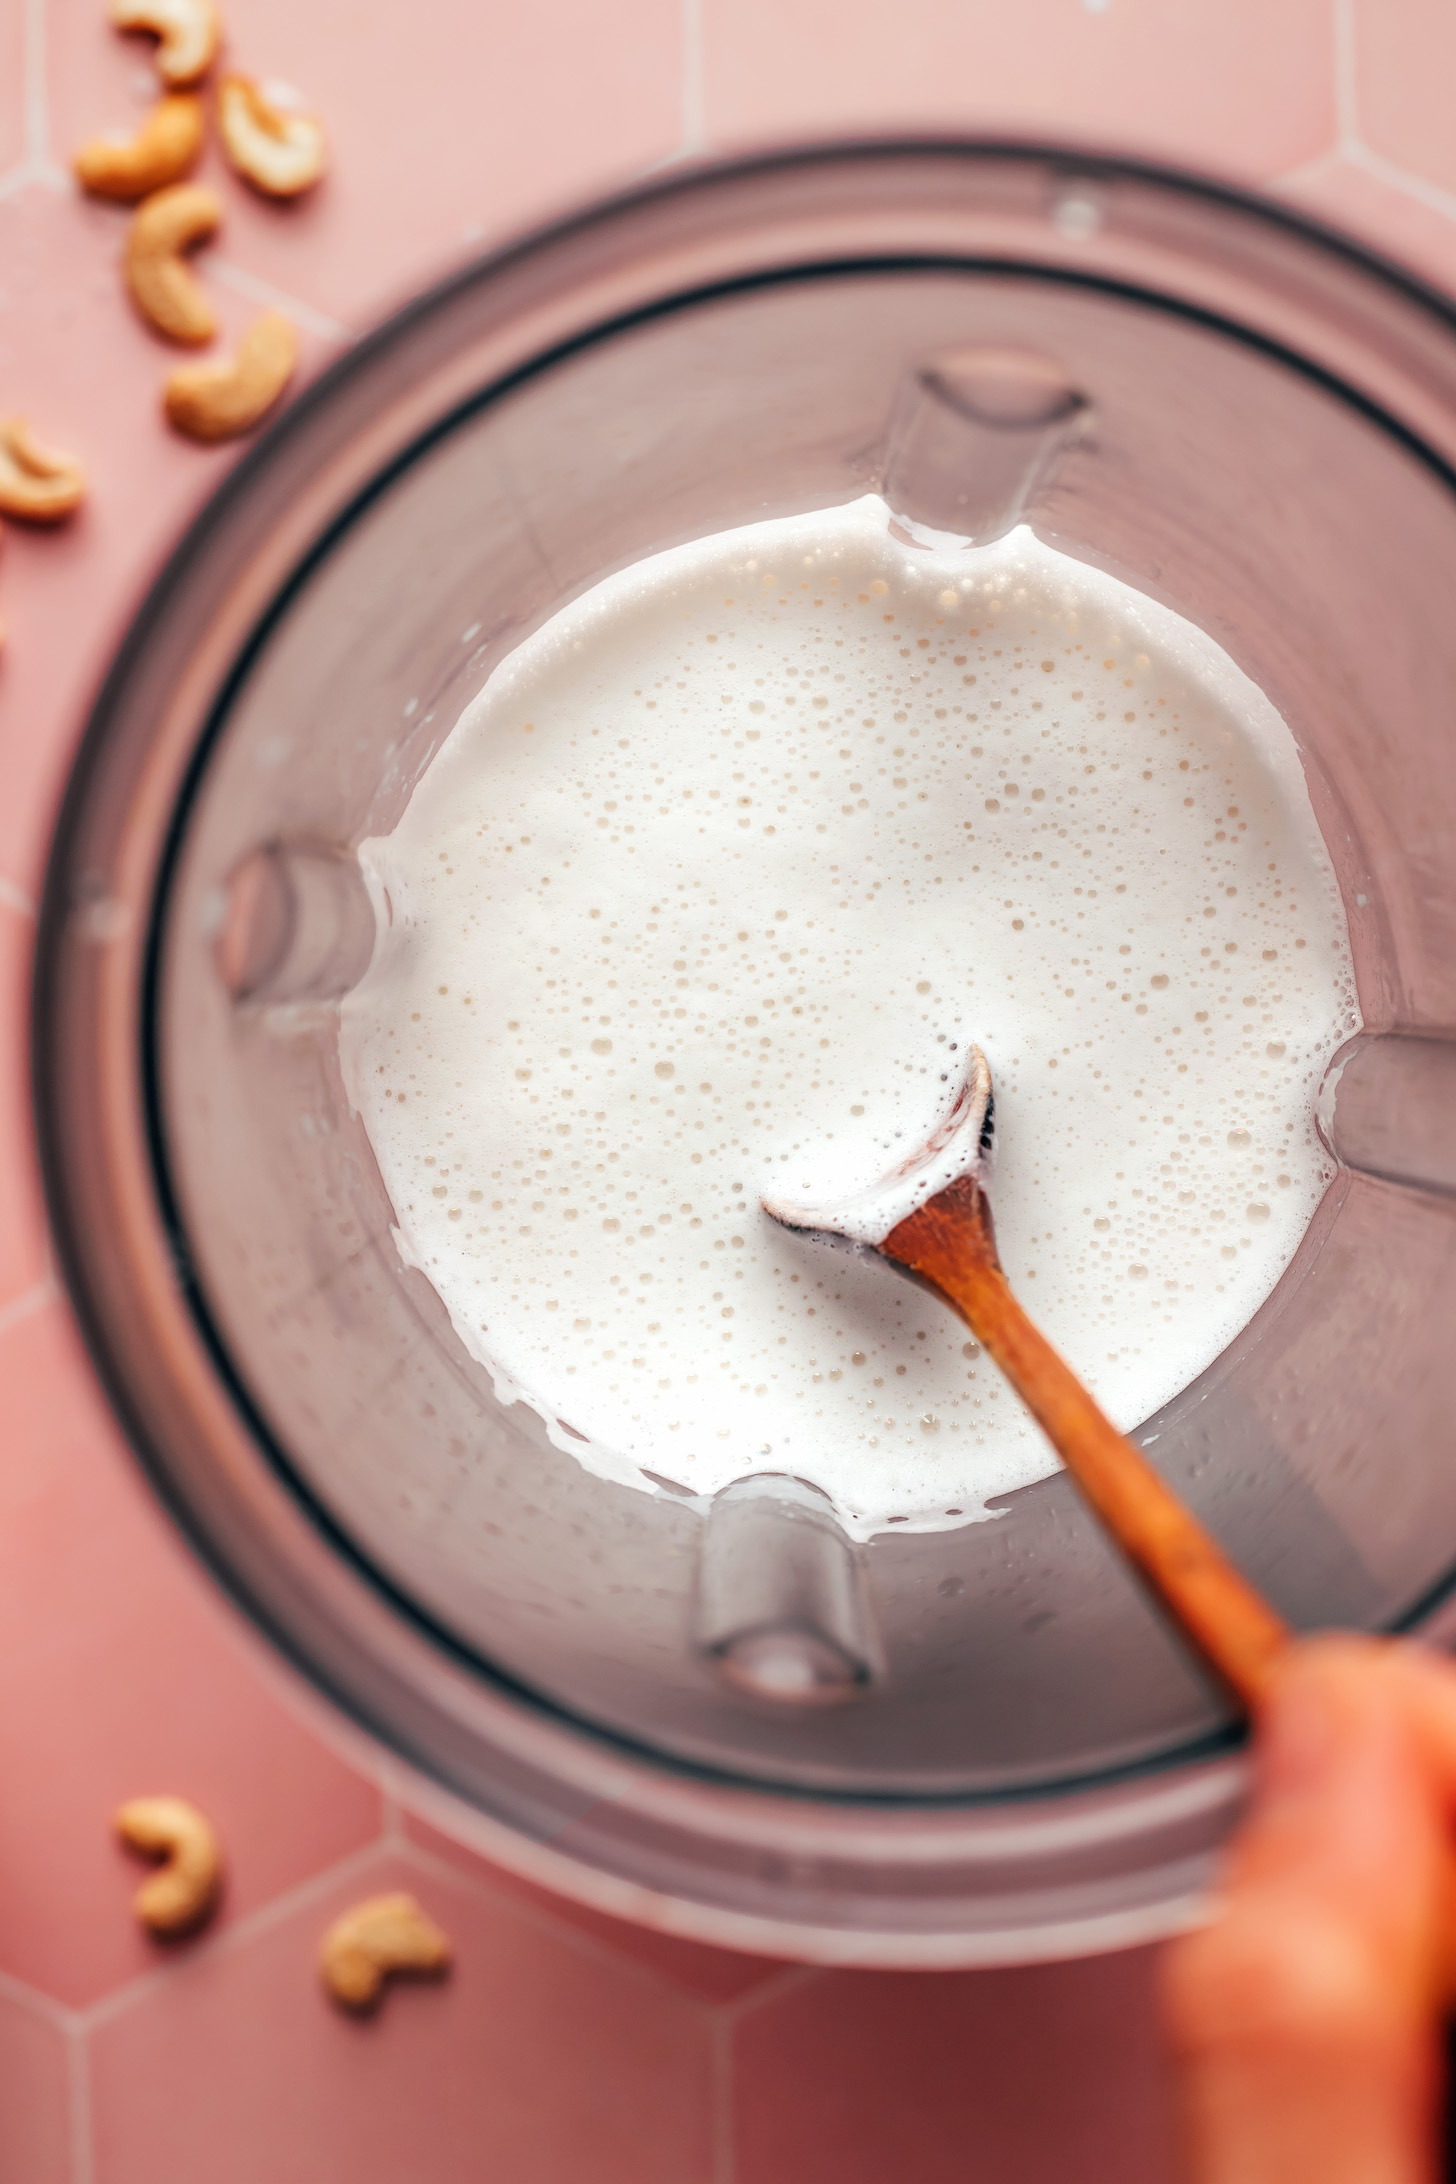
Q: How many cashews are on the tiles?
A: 8